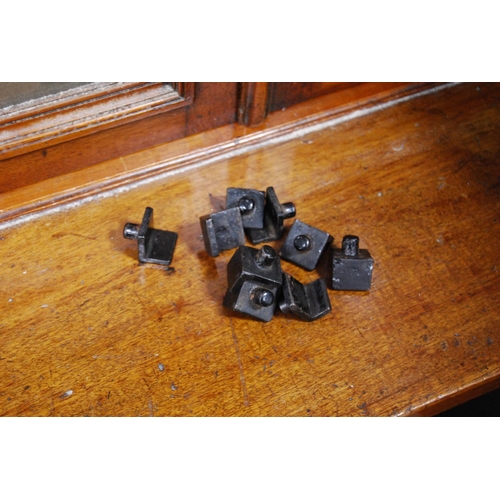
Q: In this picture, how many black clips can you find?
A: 9